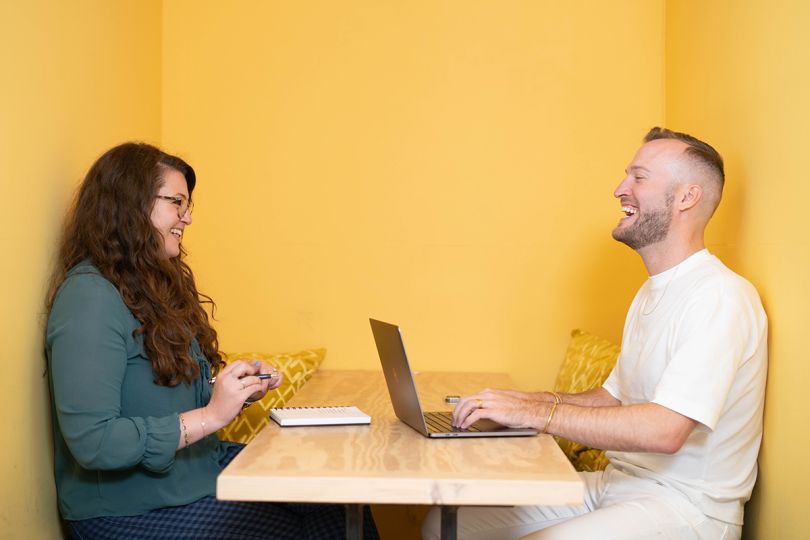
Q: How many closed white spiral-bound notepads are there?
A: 1